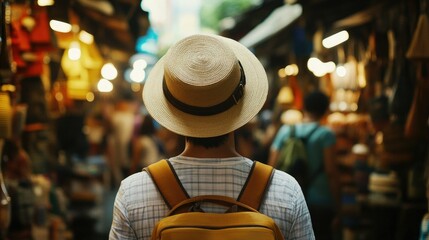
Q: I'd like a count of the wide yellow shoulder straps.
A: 2